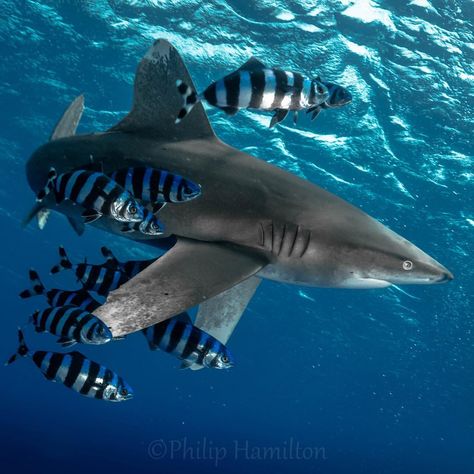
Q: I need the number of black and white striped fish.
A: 11